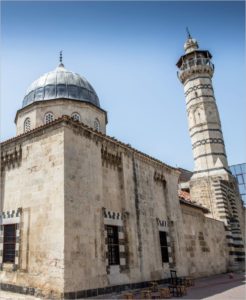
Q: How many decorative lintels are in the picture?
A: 3